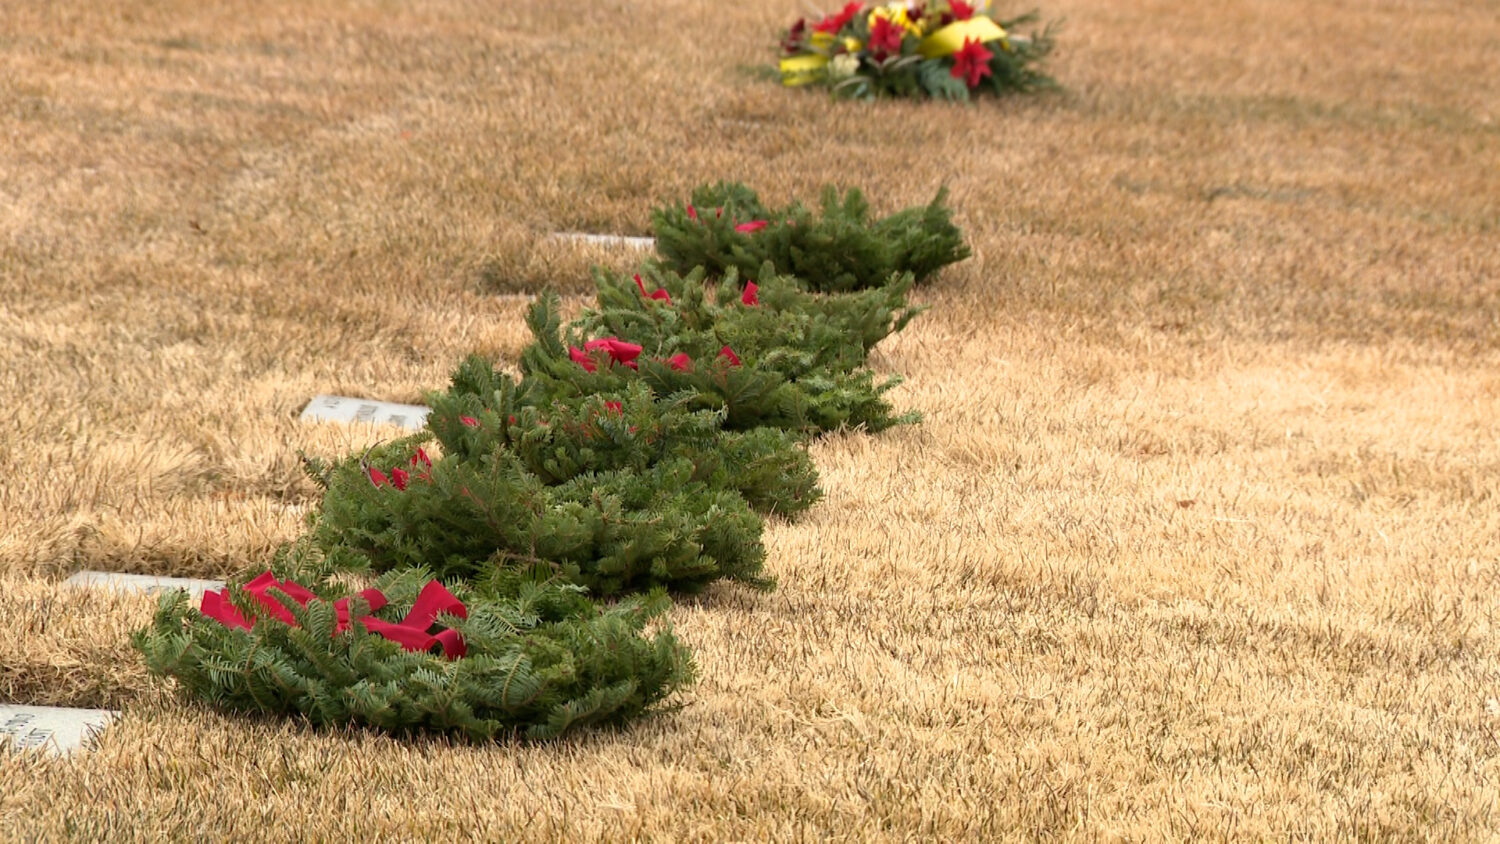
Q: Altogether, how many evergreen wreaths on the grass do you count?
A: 6